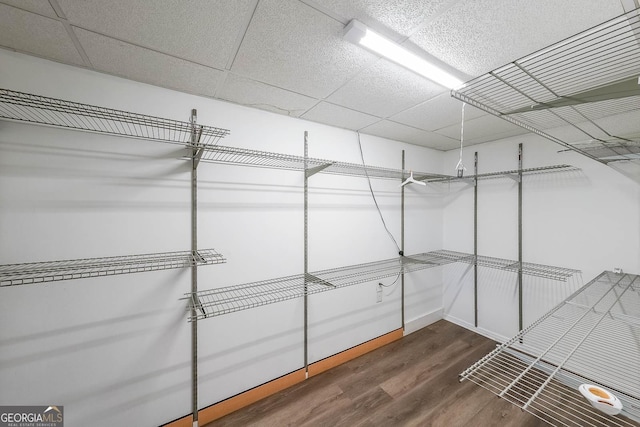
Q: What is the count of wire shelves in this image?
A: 8